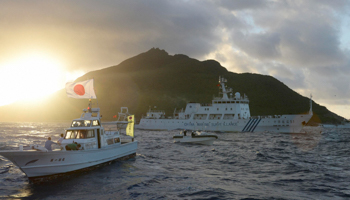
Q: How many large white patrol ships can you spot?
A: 1